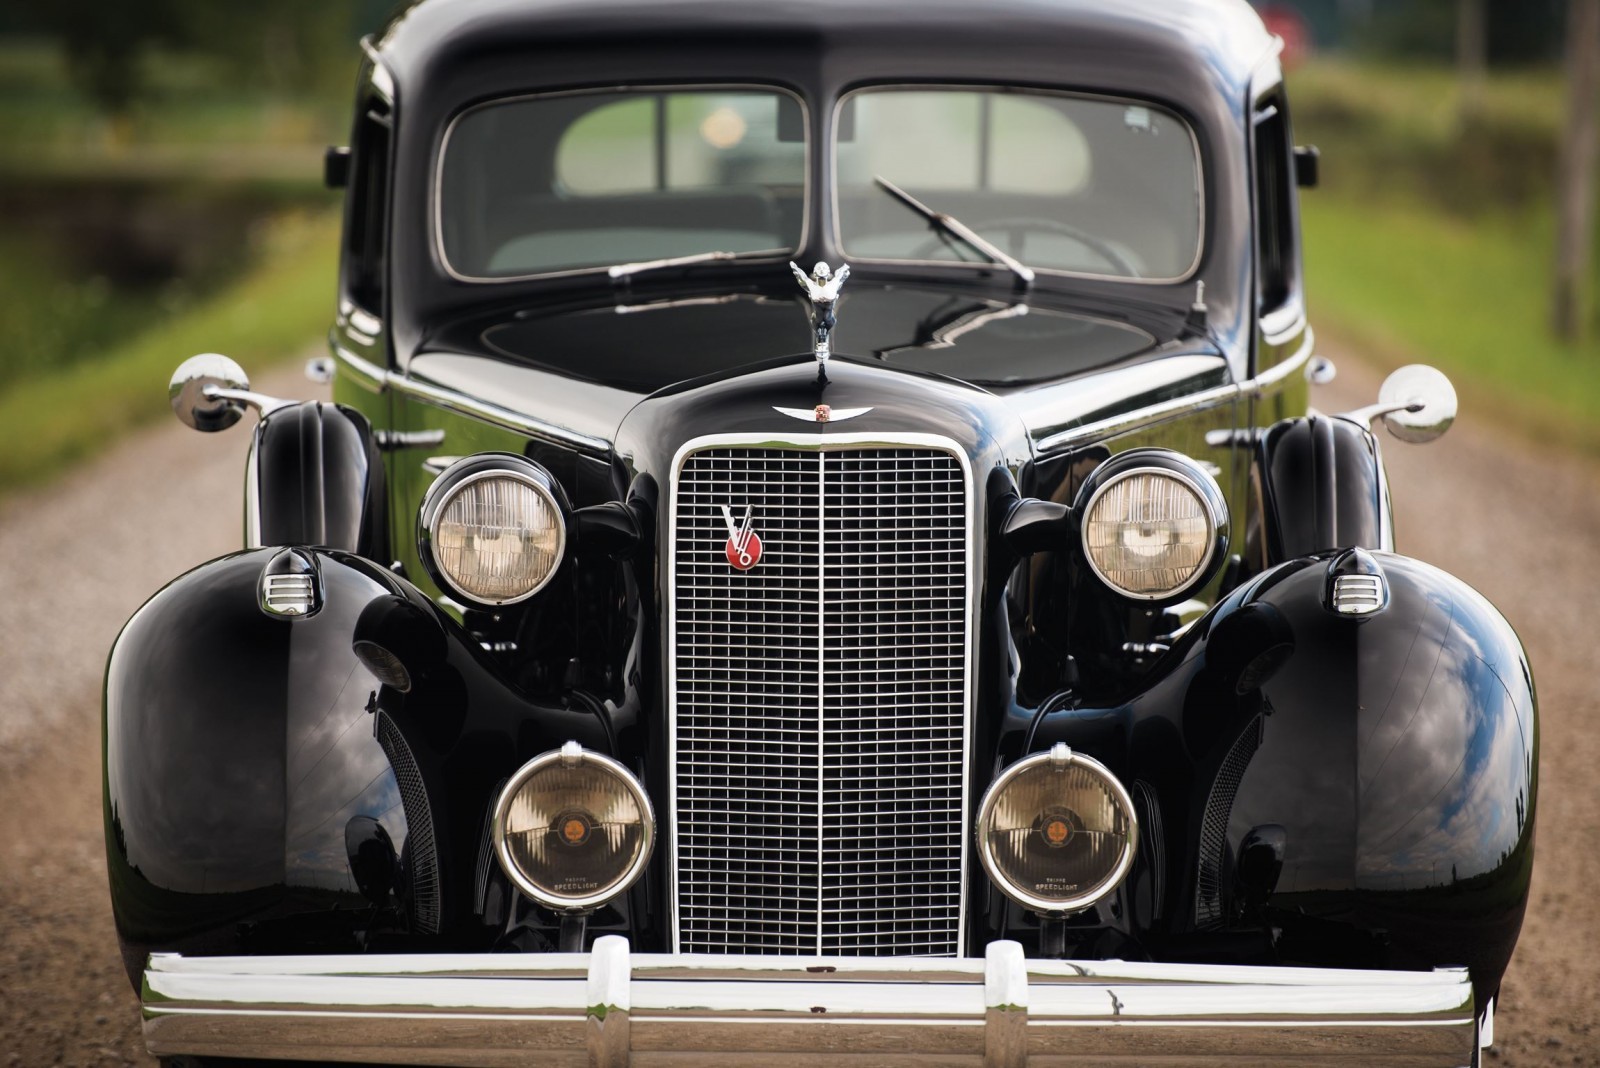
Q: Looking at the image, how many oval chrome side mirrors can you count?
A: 2